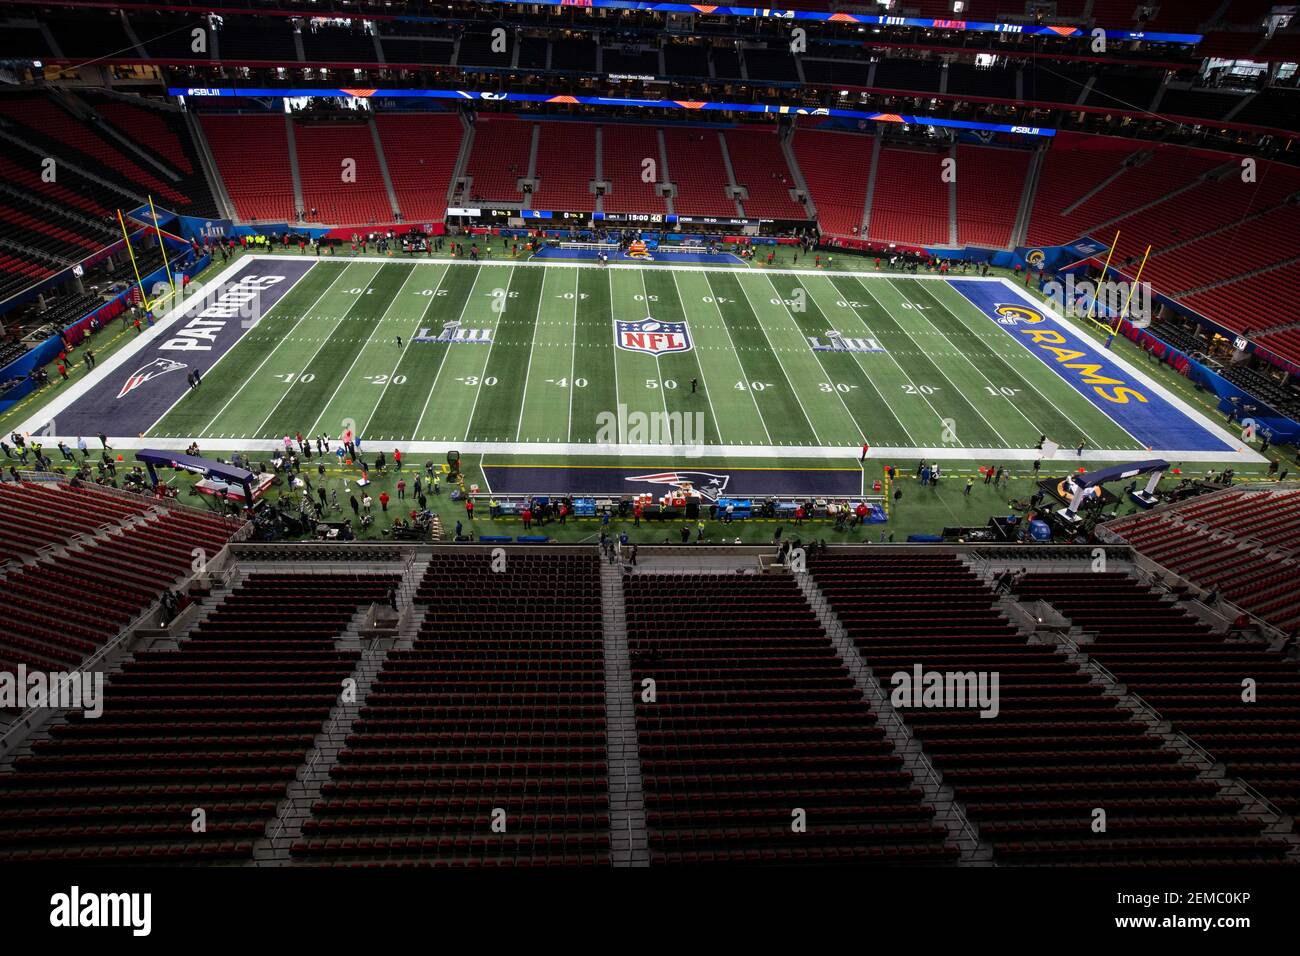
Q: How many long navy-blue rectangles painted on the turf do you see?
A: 2